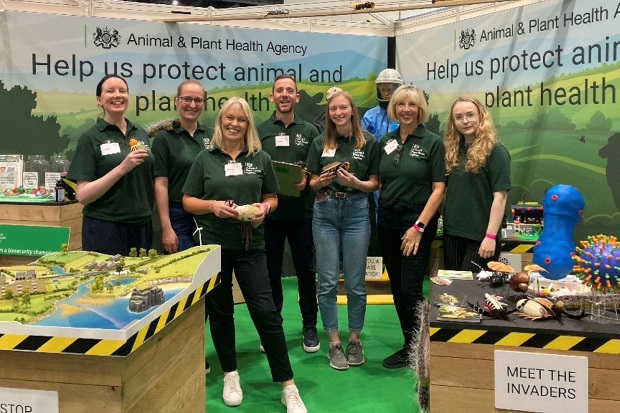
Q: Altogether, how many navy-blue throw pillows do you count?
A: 0